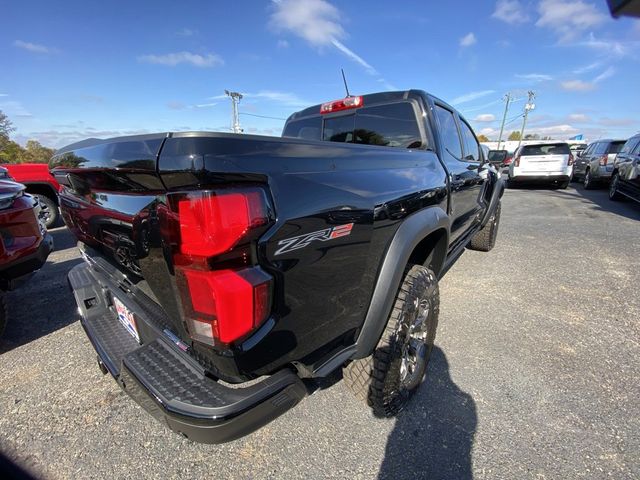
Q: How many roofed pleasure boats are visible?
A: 0